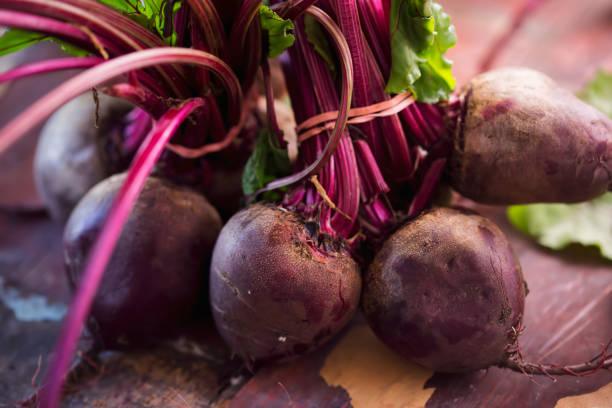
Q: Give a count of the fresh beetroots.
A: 5